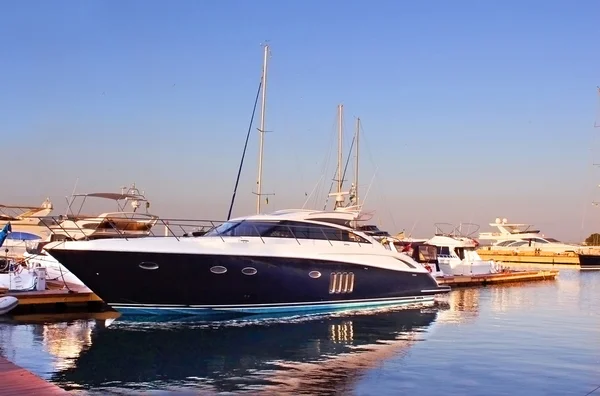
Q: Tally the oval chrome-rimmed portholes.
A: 4